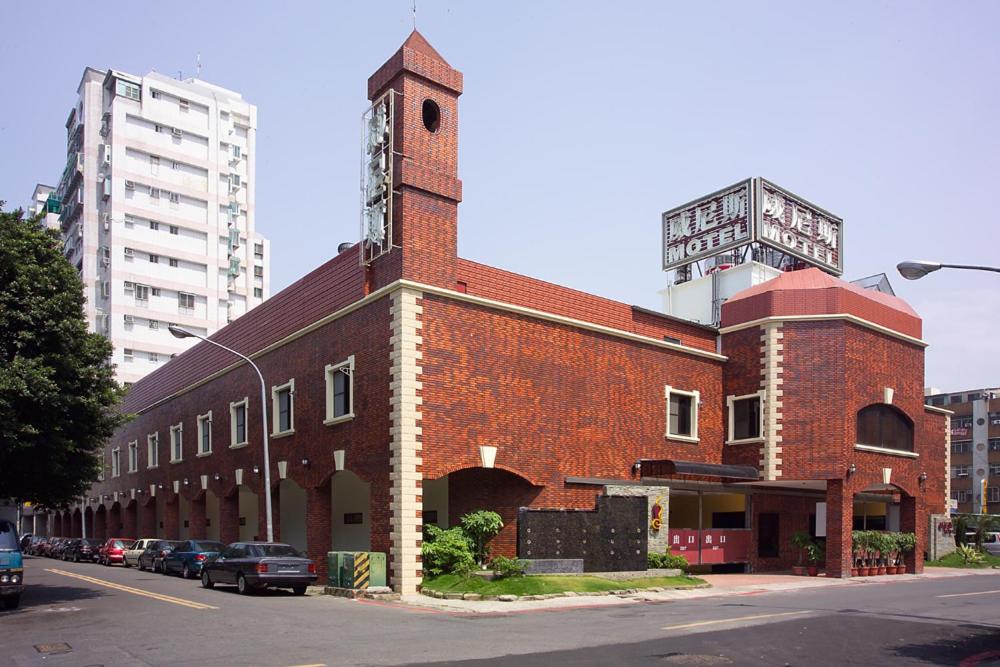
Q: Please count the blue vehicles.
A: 2